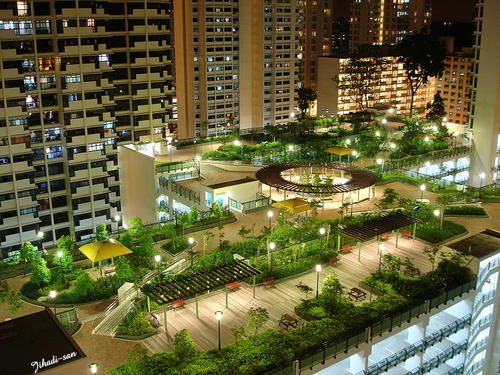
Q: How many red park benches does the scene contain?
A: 7